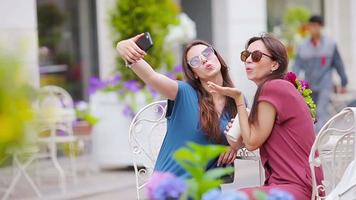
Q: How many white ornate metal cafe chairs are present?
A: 3